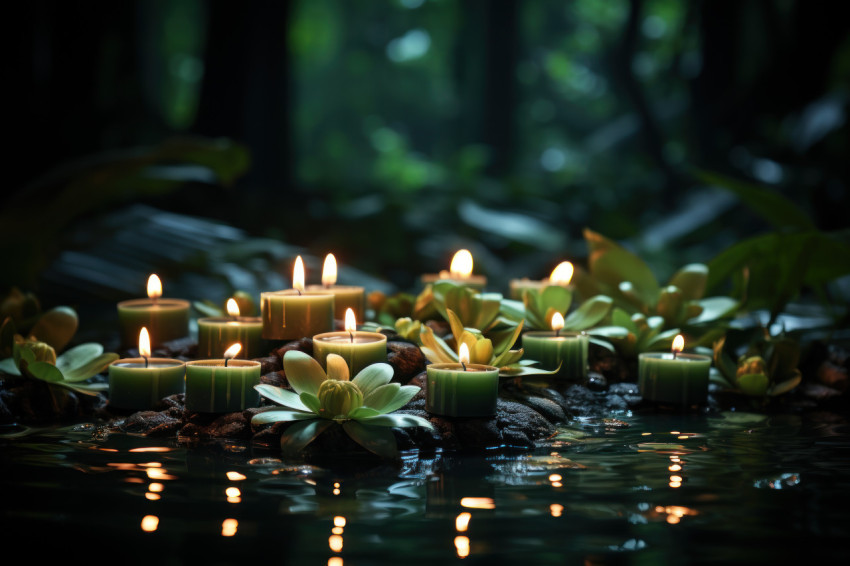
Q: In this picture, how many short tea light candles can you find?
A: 12